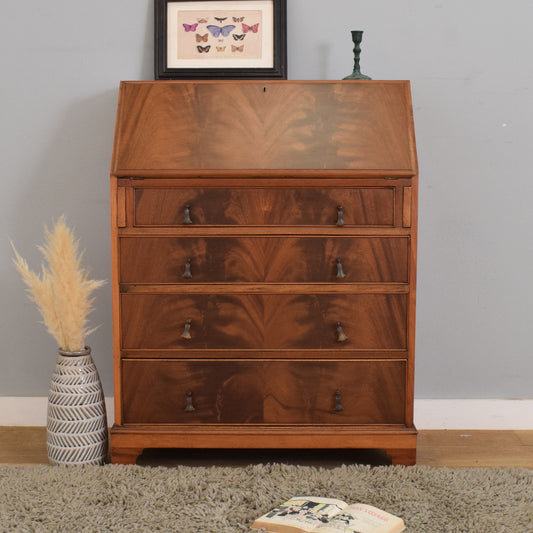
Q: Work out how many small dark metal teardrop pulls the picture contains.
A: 8